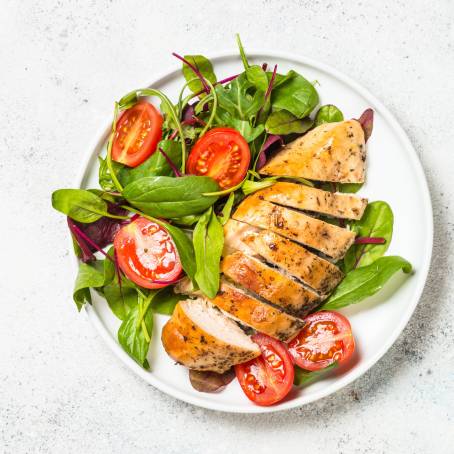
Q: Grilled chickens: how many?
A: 7